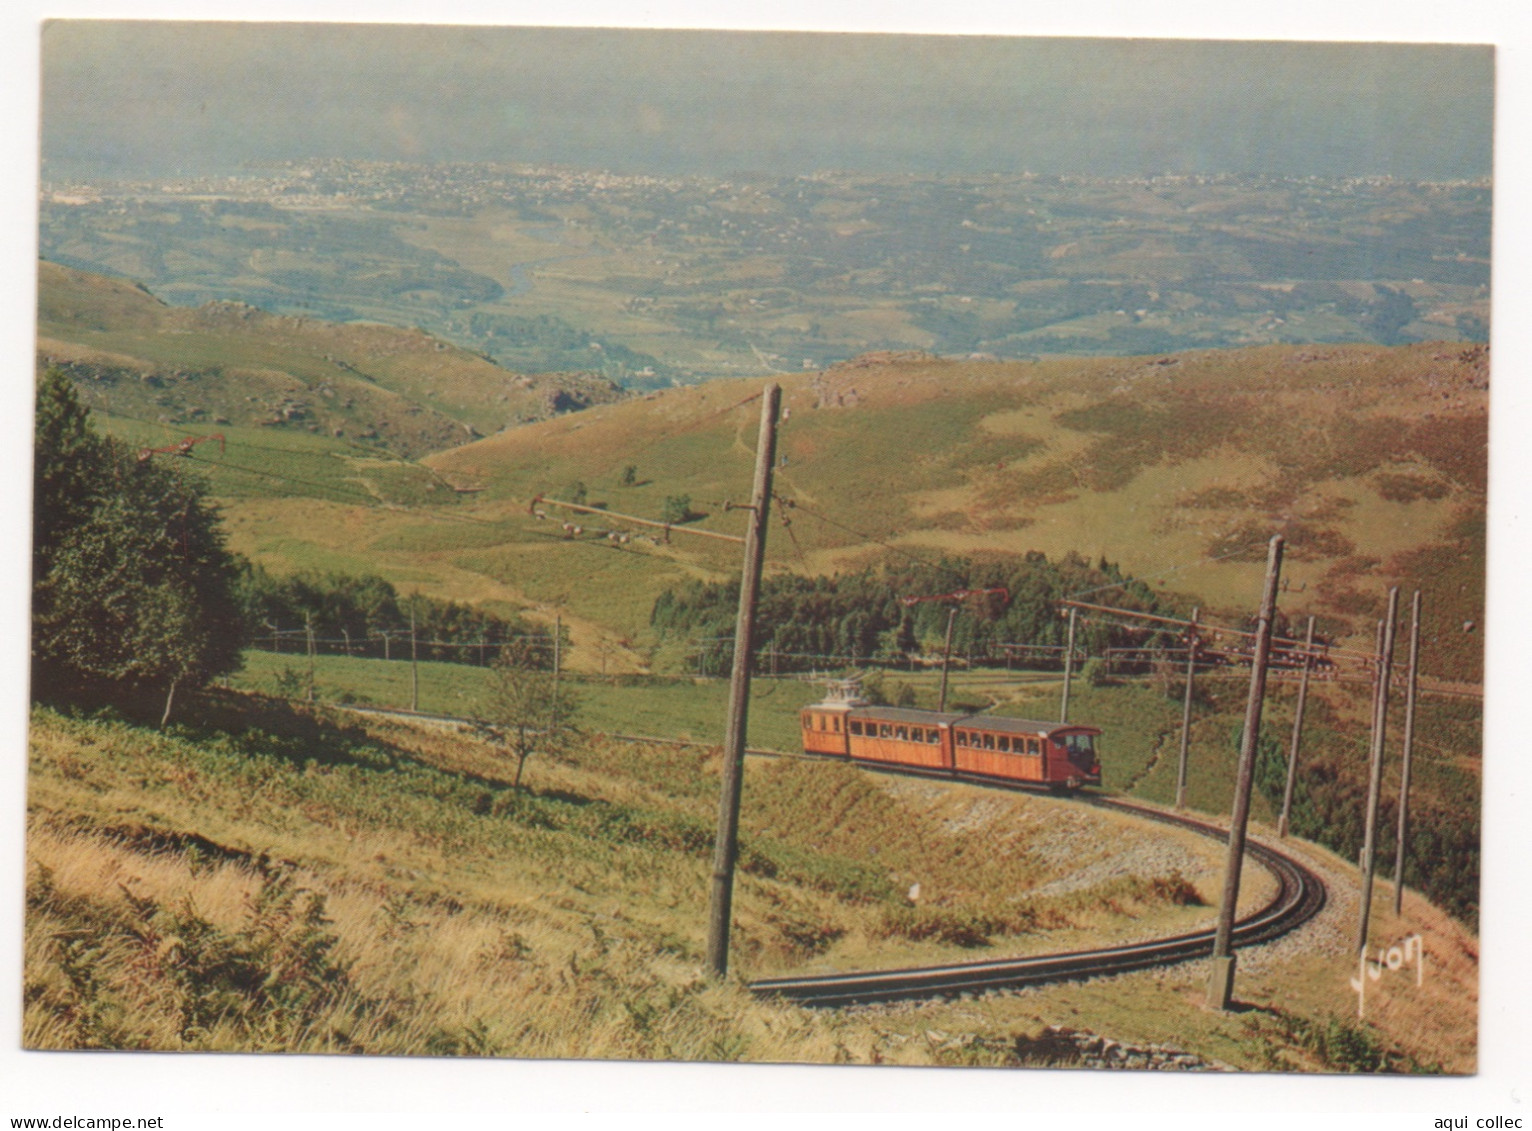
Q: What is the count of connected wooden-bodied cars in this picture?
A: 3